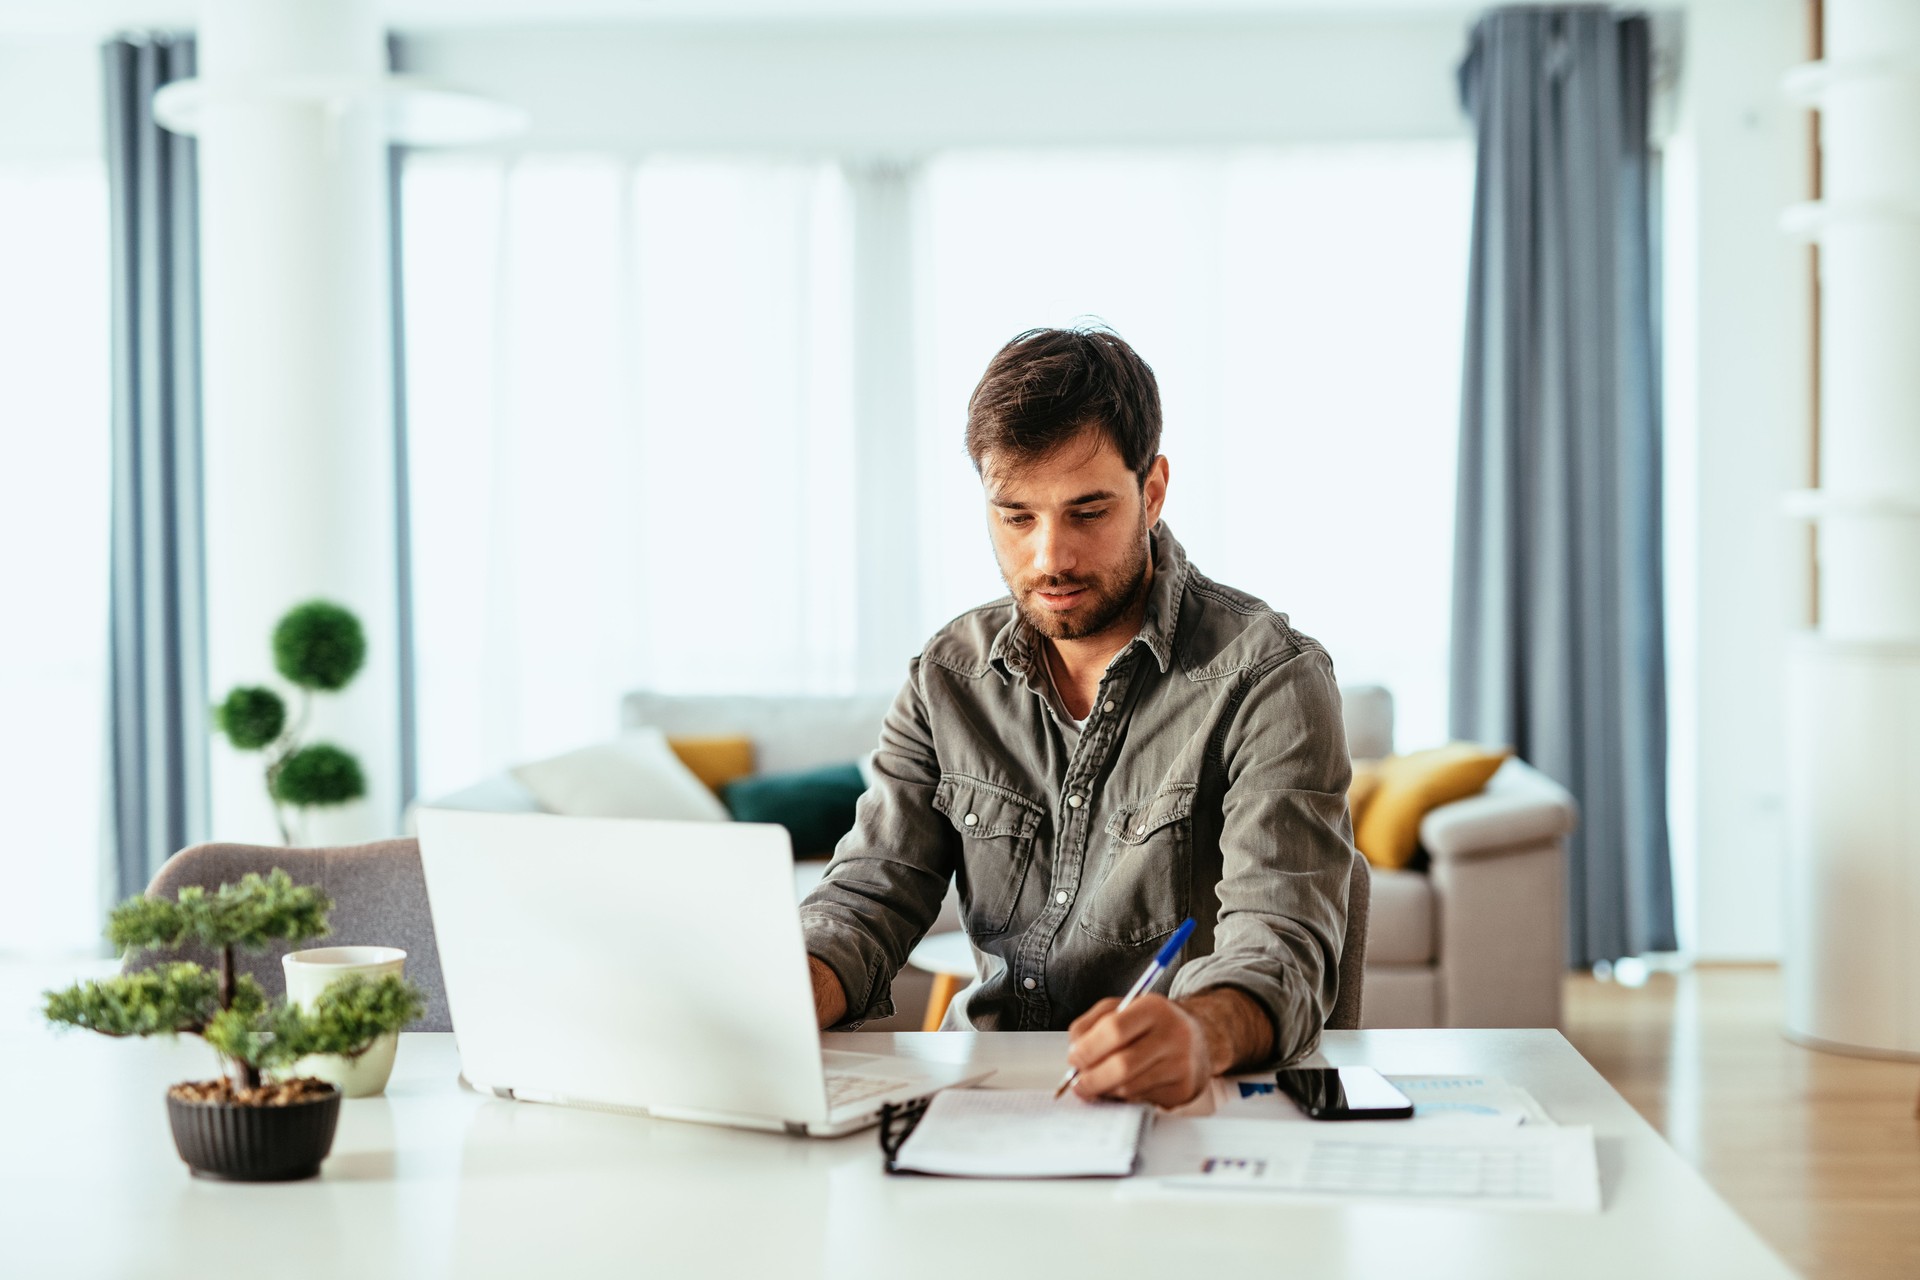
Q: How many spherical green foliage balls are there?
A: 3